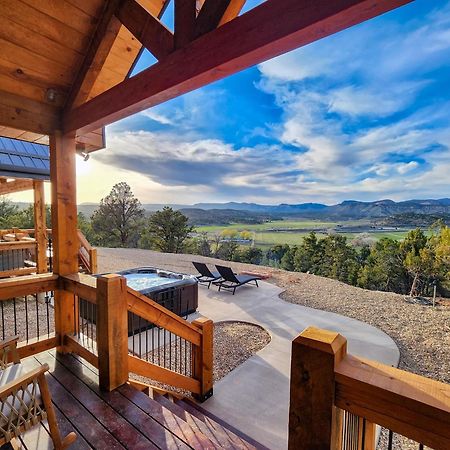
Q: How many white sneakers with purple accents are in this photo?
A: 0